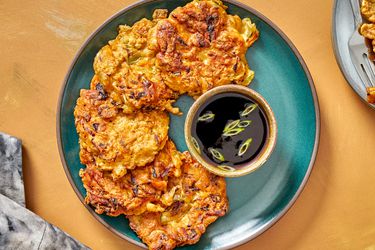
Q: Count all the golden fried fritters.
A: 5